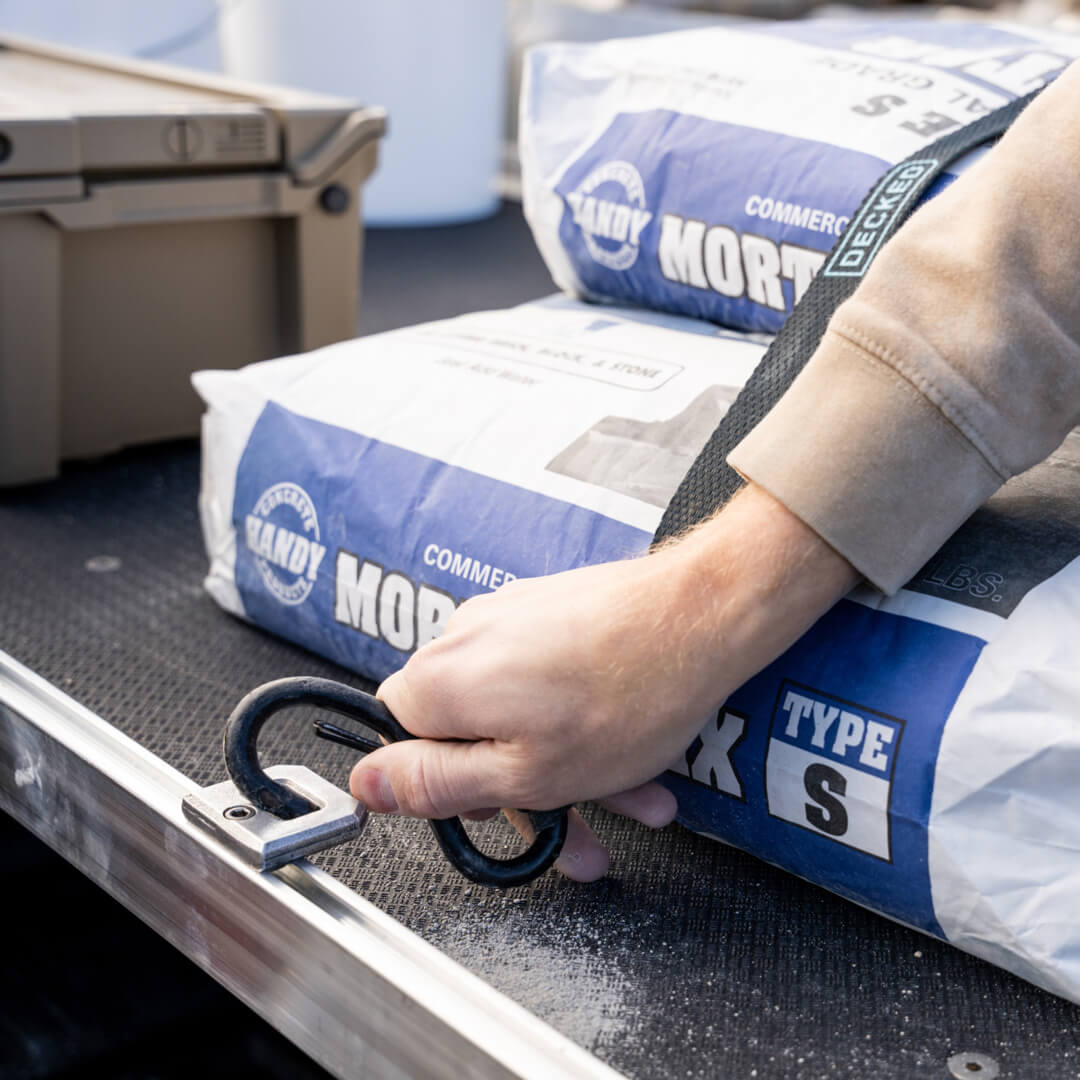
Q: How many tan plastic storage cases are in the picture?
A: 1